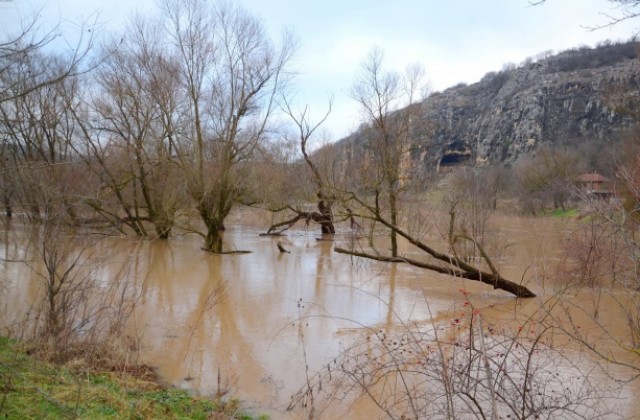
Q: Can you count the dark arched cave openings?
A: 1